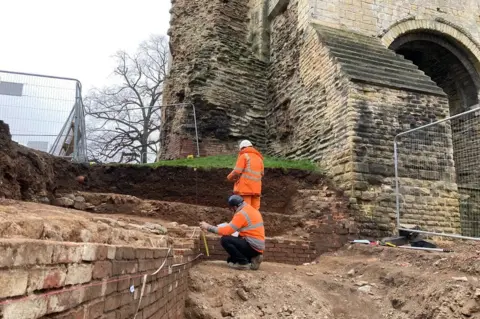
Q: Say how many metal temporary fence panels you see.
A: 3